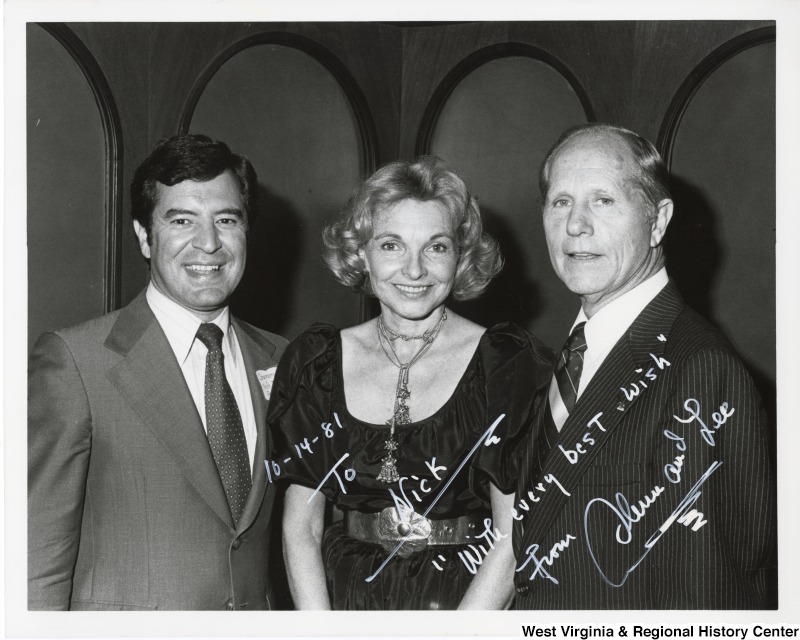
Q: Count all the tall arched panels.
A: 4